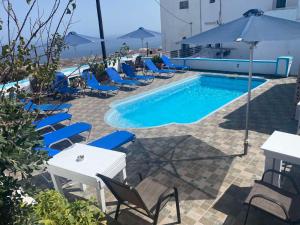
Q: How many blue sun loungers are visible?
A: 10